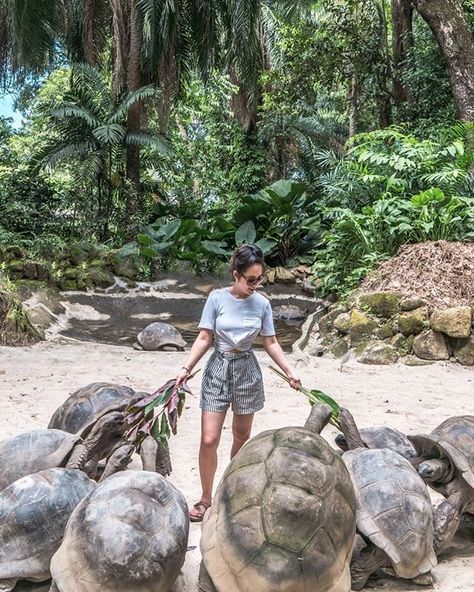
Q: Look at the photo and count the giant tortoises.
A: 9